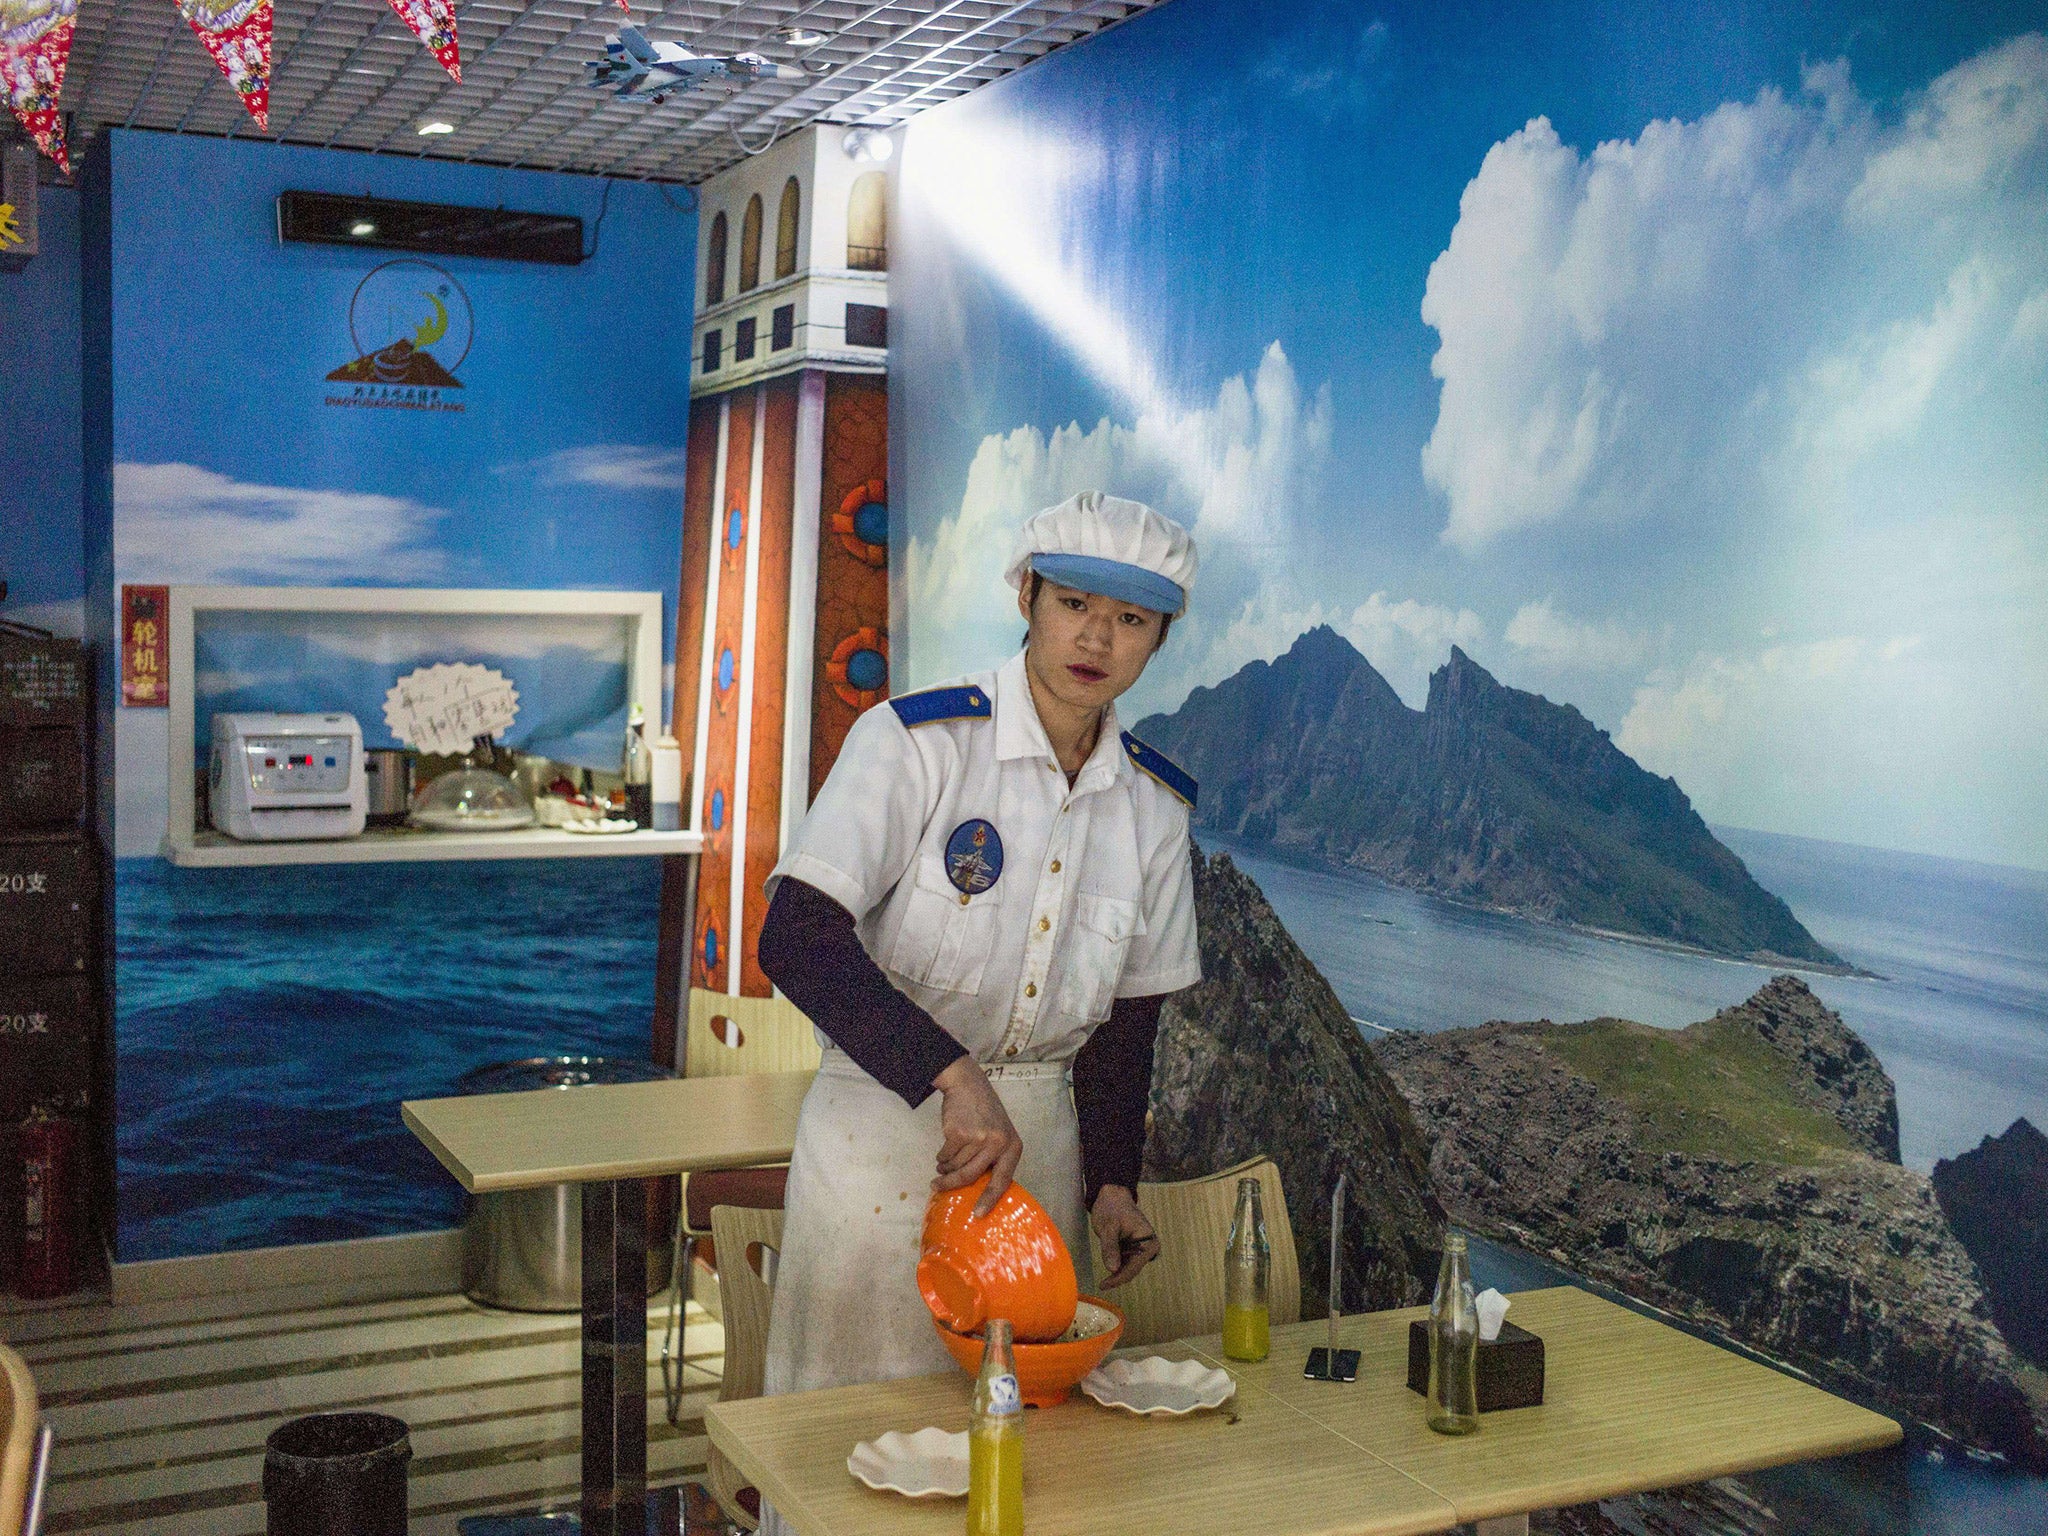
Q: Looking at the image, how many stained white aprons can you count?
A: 1